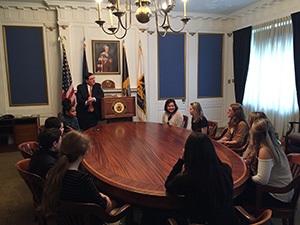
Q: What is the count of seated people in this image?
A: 10